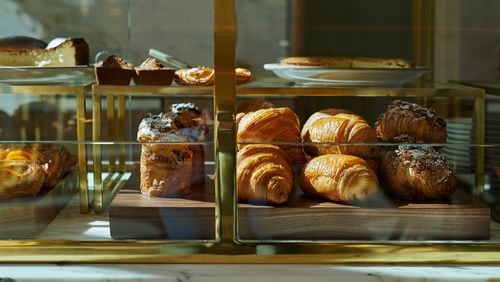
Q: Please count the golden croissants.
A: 4